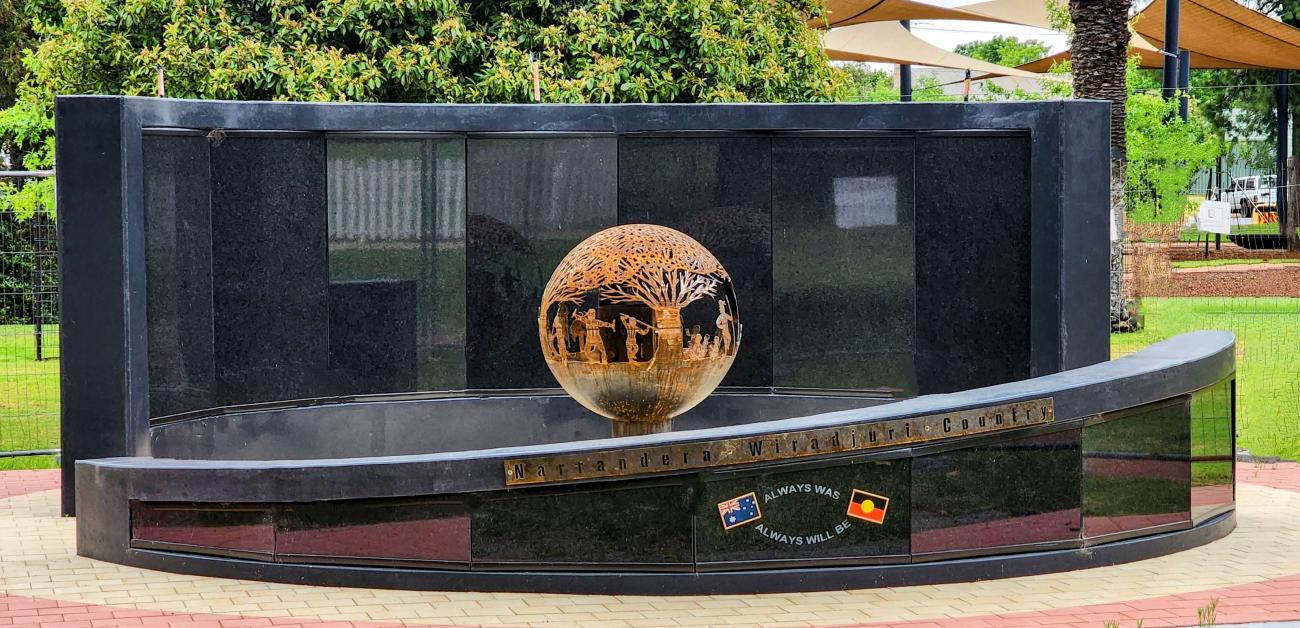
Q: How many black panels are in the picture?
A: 14